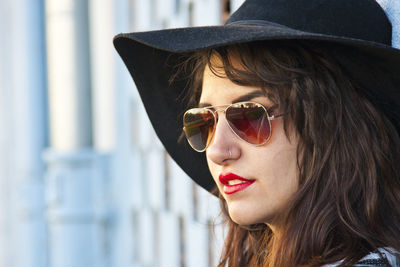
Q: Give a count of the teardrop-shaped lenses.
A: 2